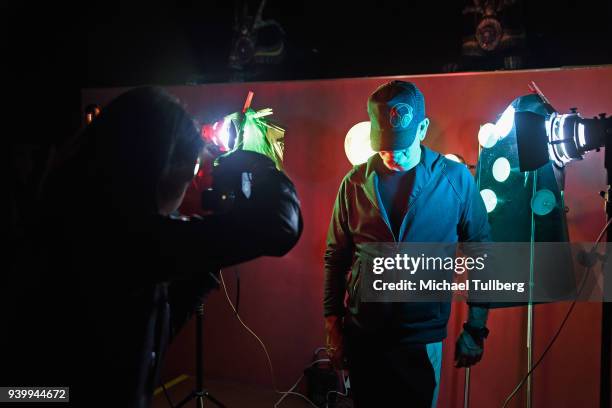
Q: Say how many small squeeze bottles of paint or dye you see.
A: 0